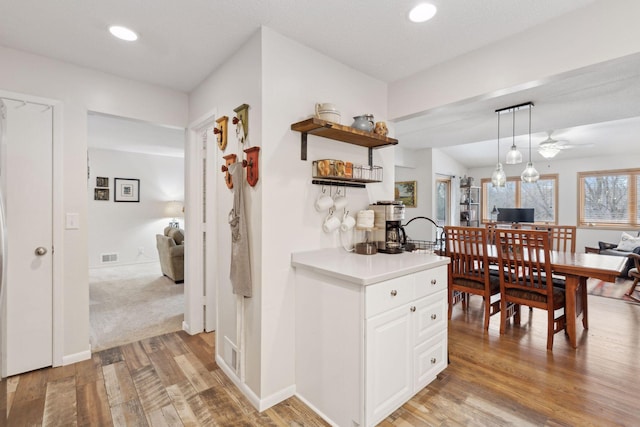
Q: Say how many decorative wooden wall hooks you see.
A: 4